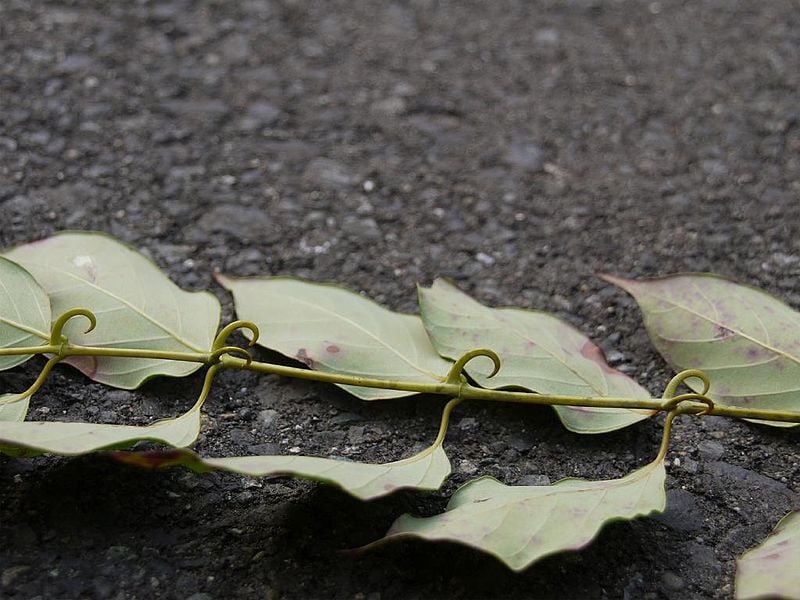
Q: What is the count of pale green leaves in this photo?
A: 10